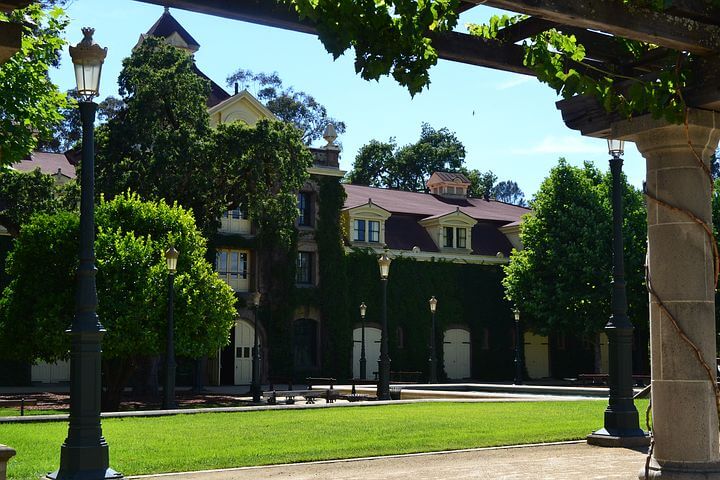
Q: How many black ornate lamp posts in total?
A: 8